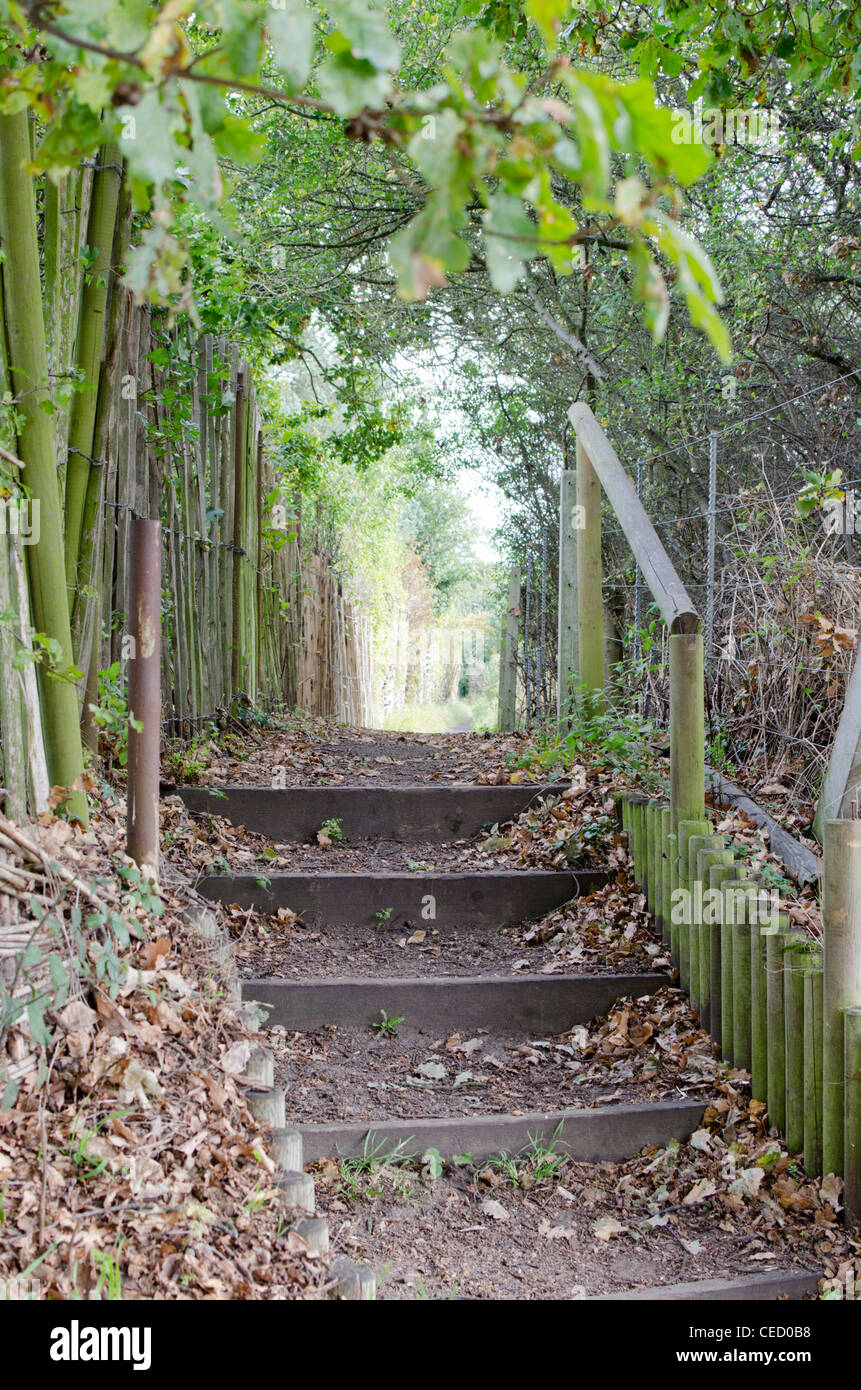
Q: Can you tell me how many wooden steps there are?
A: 5